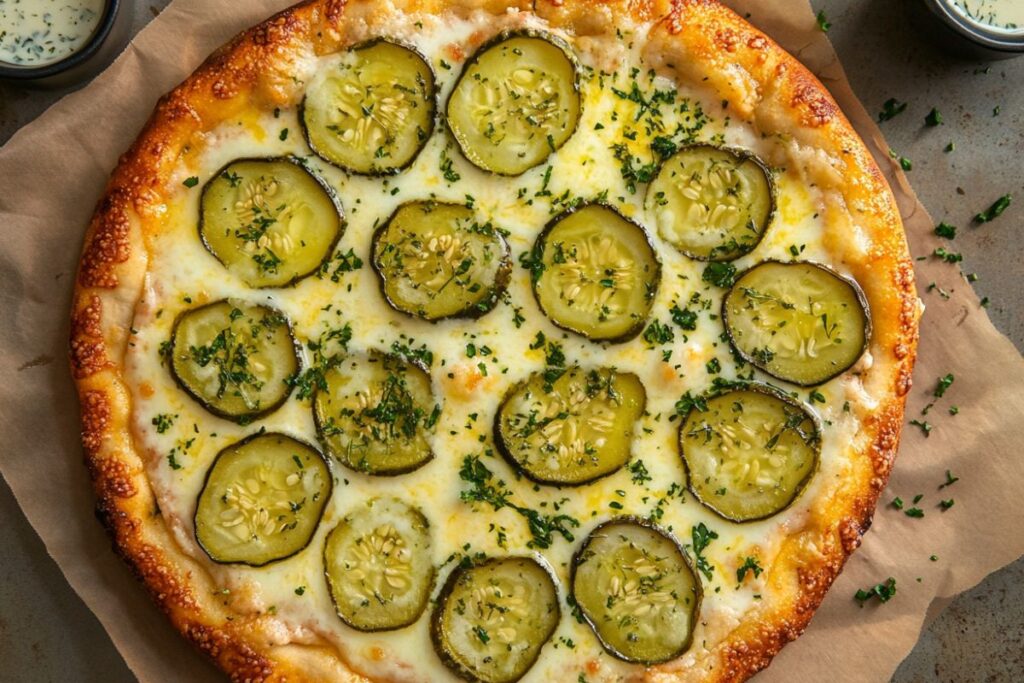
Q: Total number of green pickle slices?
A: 15